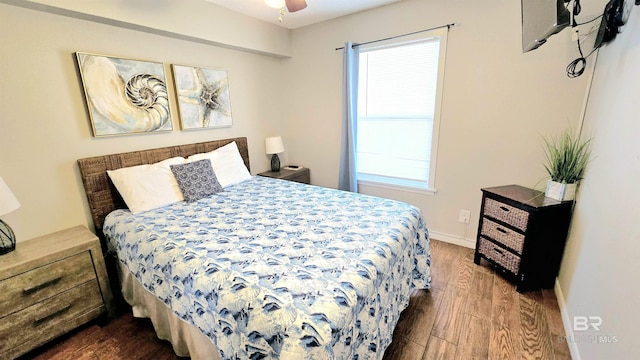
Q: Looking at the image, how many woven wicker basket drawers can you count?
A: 3